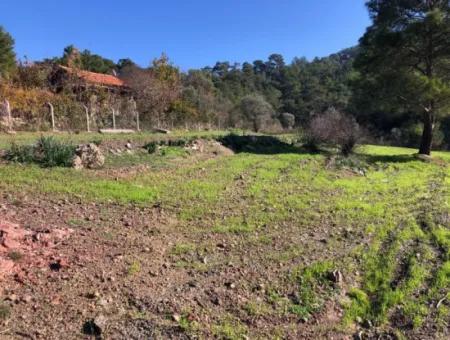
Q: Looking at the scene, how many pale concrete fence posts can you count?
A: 5